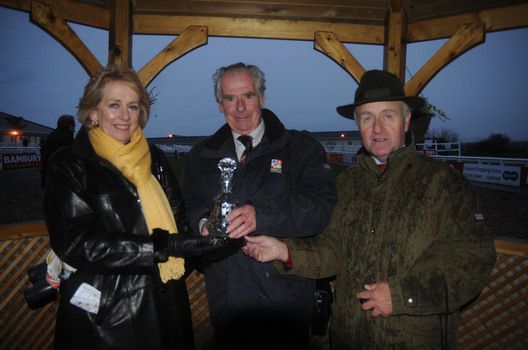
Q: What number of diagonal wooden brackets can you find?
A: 4